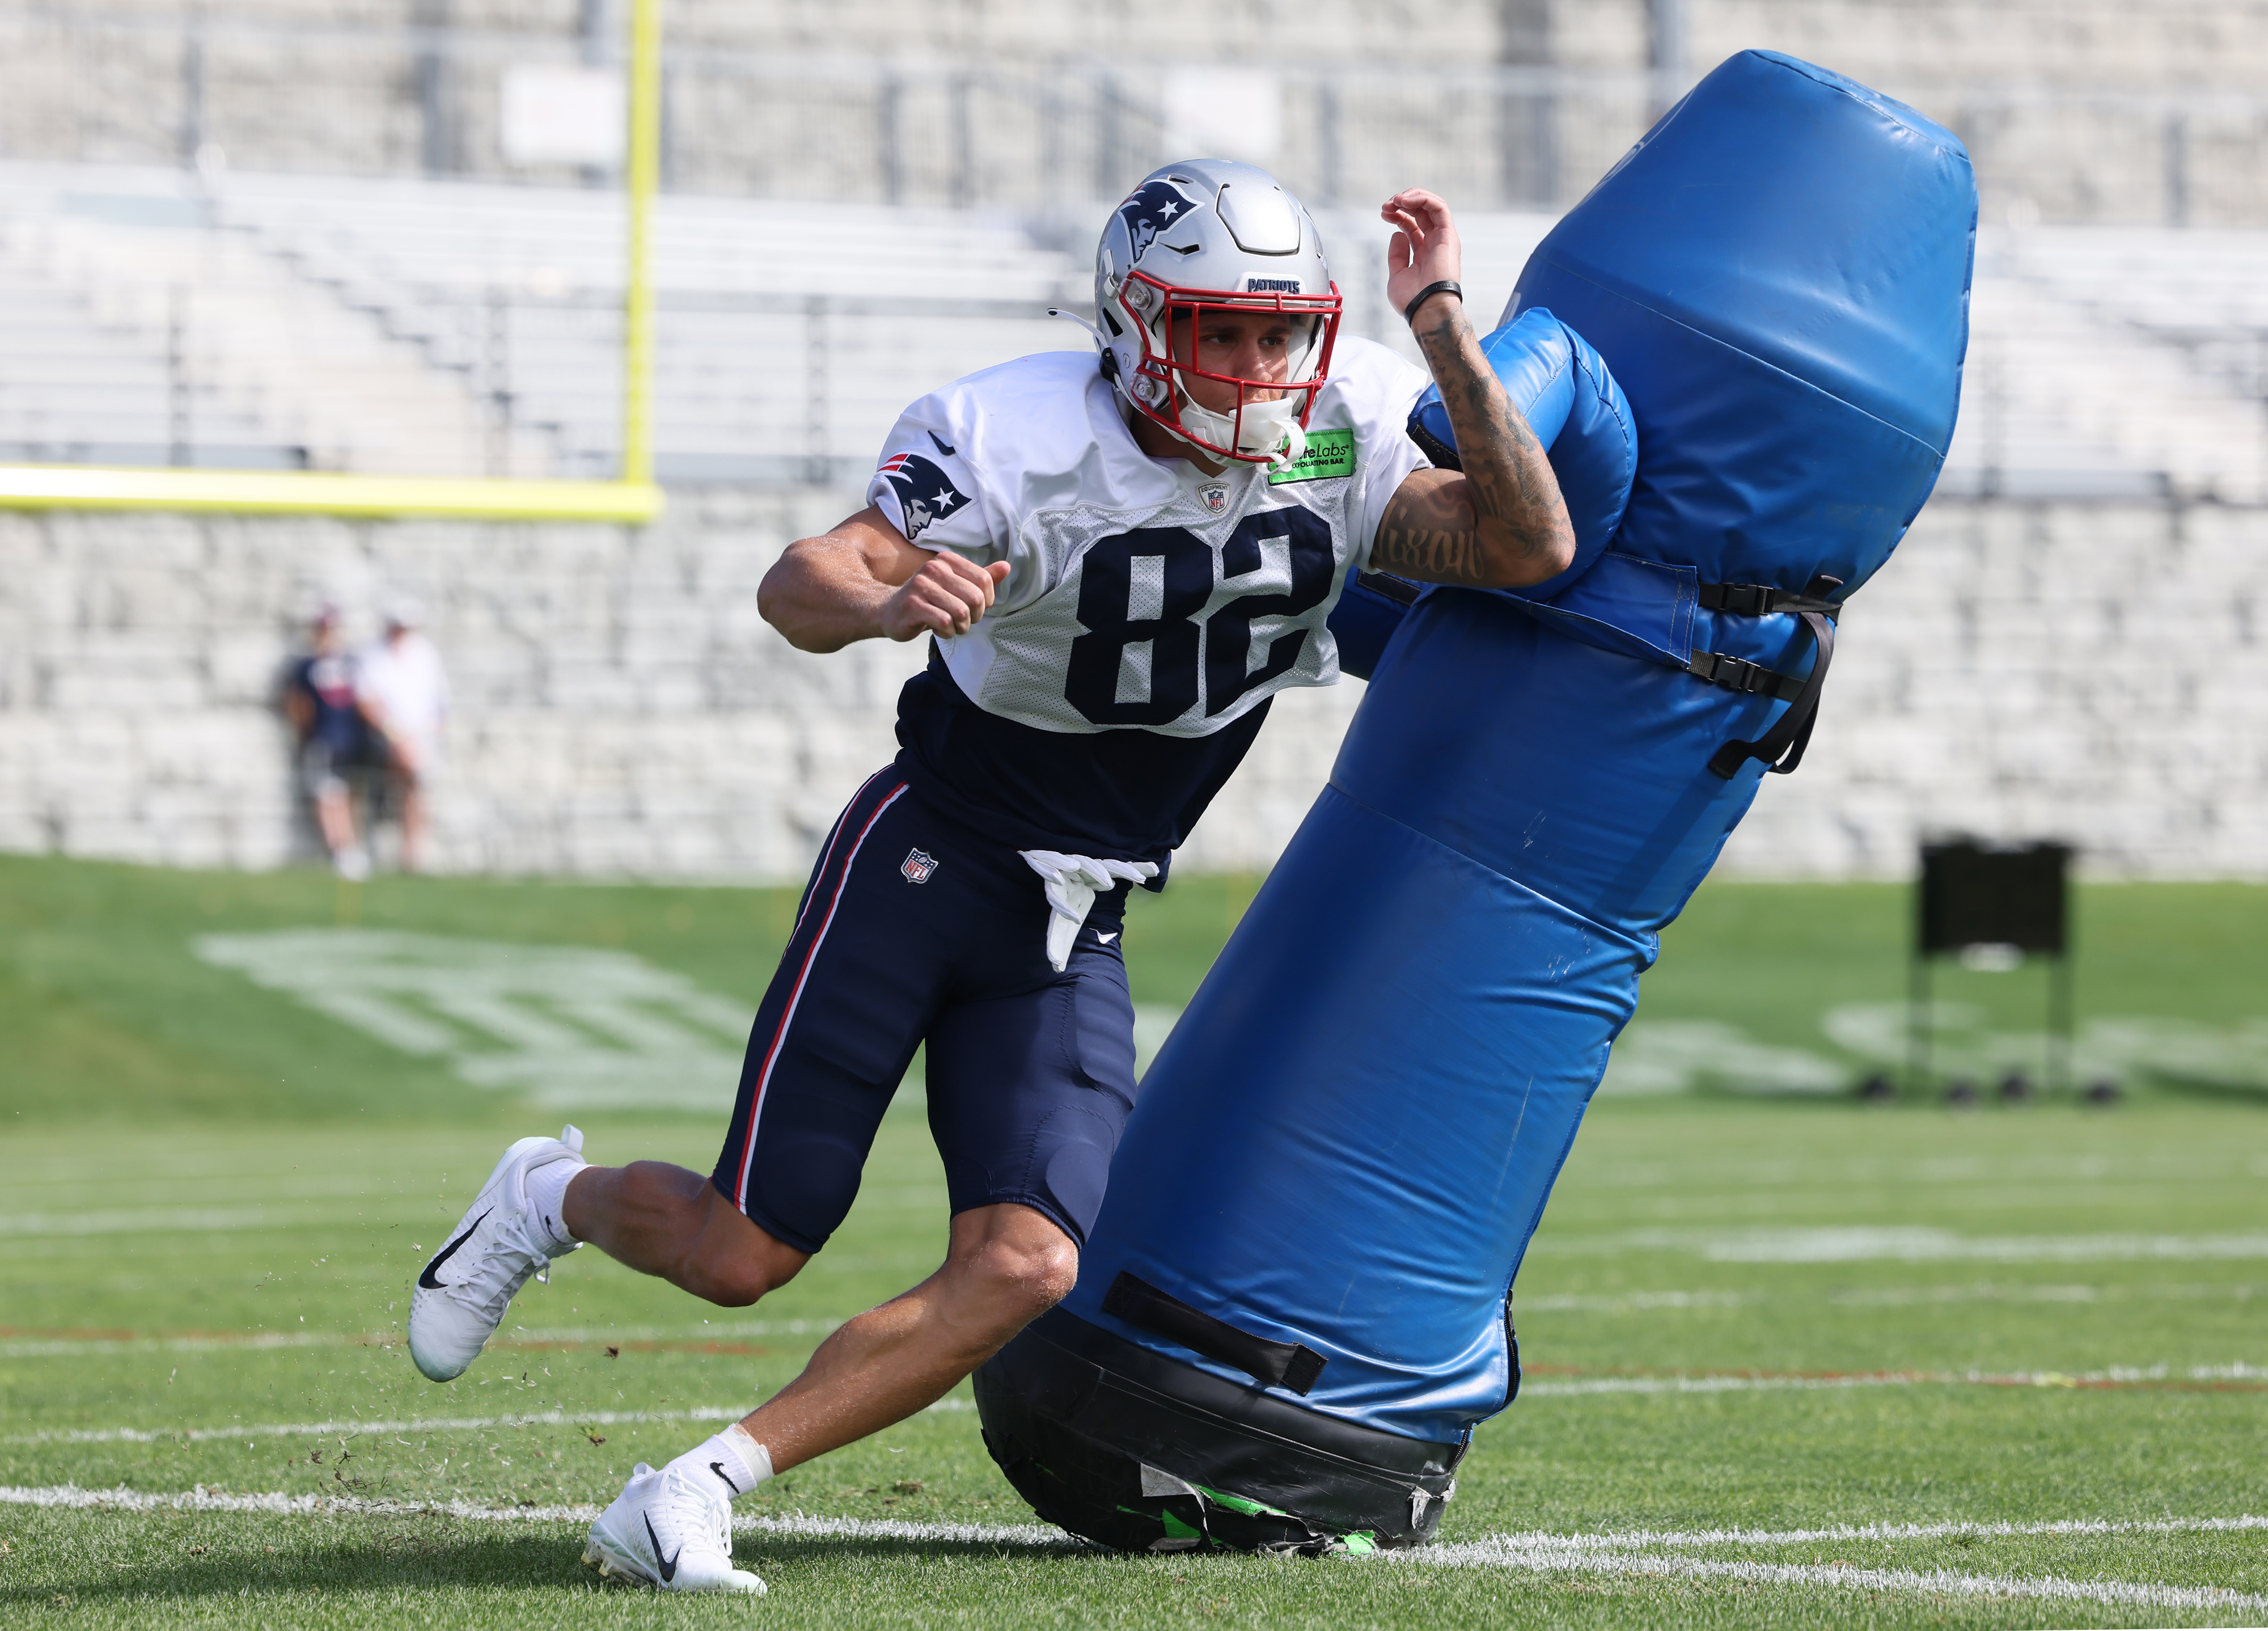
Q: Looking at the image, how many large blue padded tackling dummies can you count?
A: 1